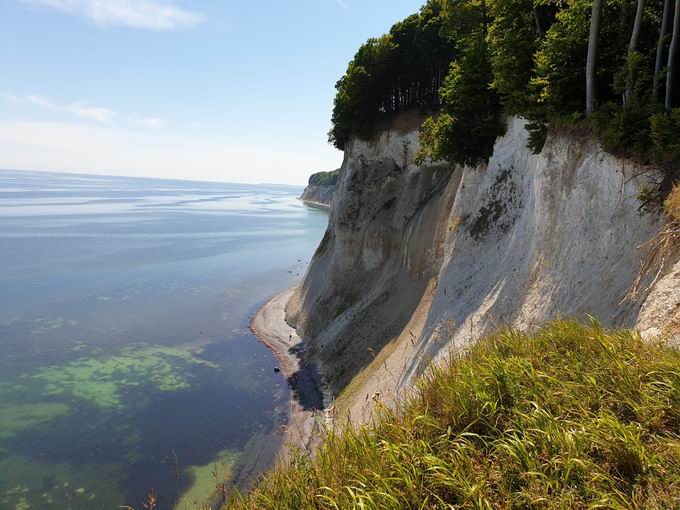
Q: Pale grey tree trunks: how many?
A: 4